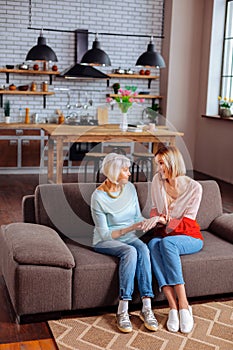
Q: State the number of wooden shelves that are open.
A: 4